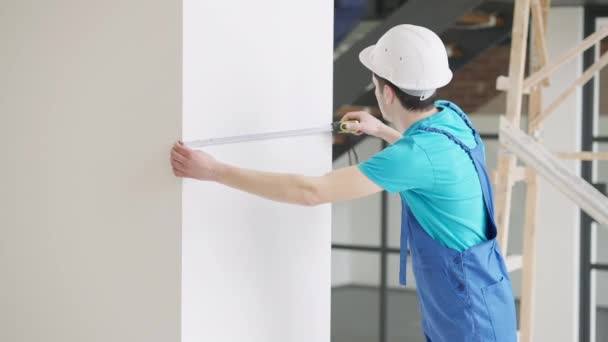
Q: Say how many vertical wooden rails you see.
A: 2